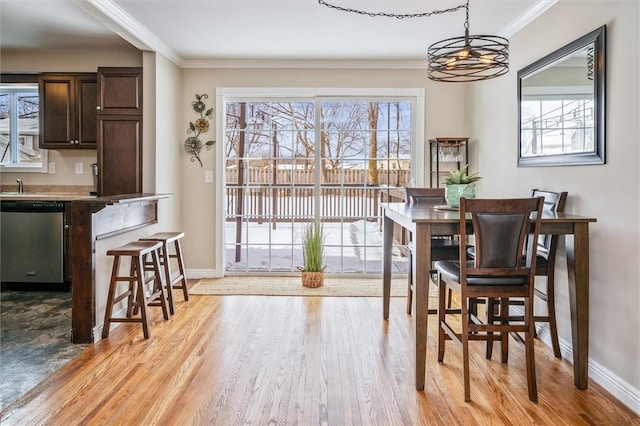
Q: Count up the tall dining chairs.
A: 3